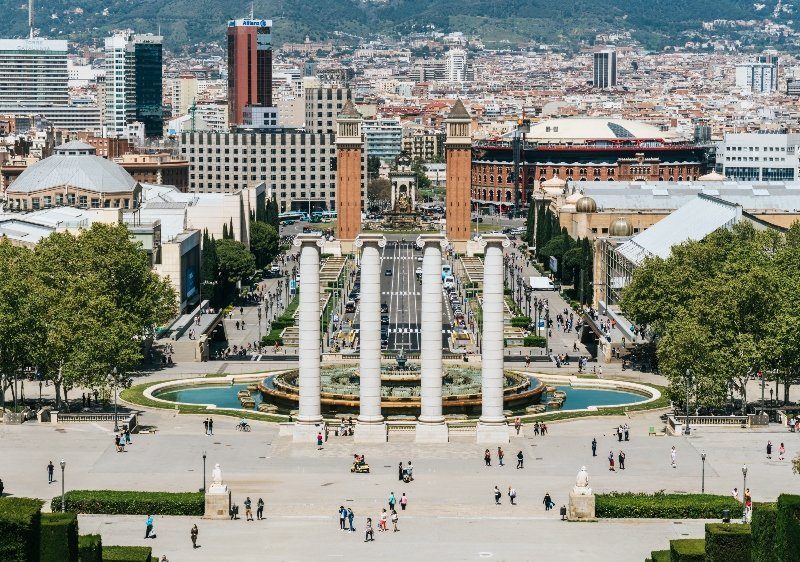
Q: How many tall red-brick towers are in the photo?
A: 2